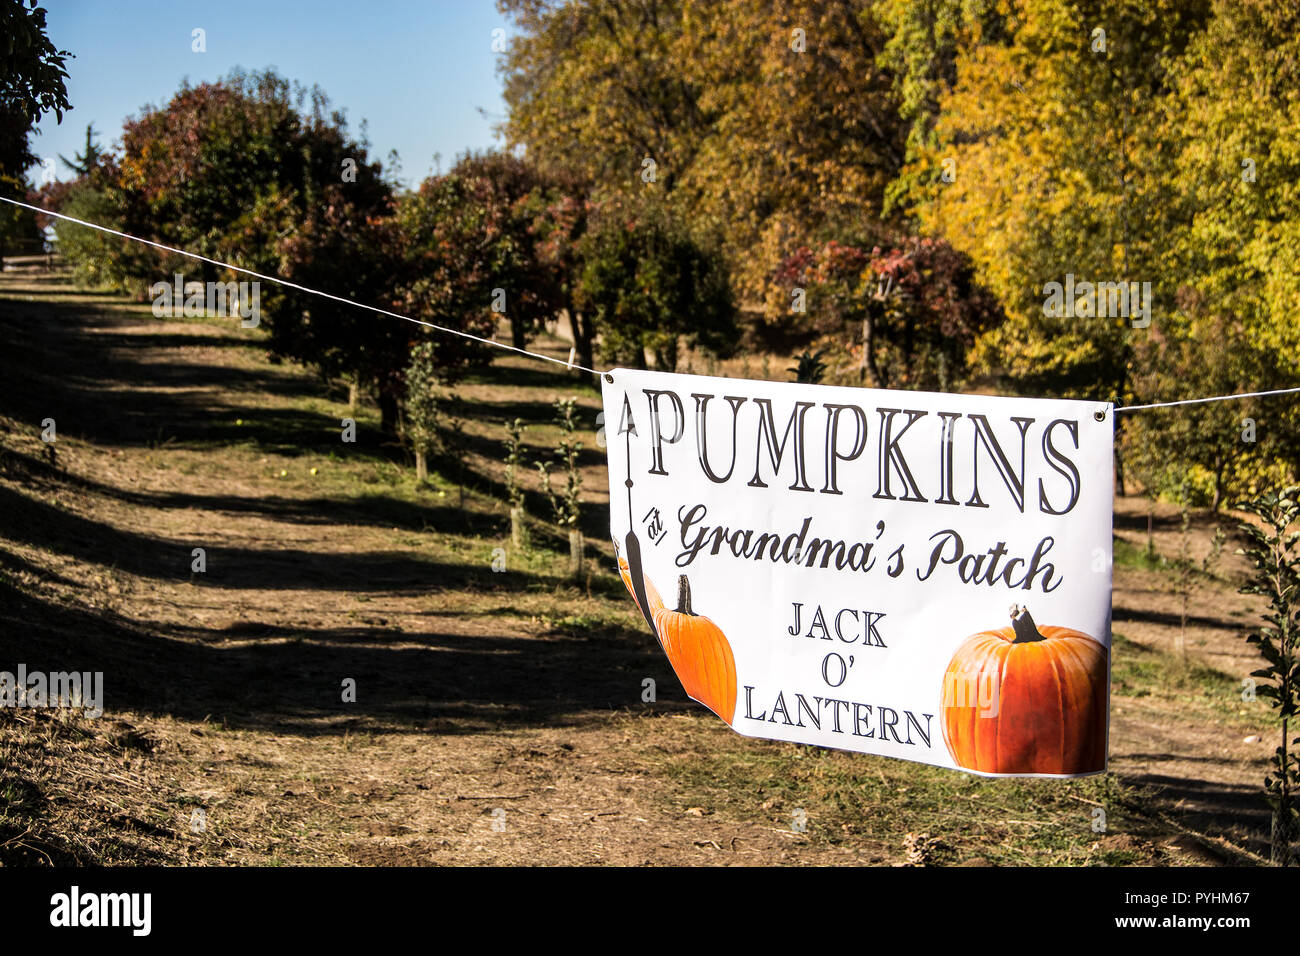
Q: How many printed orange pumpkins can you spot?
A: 3